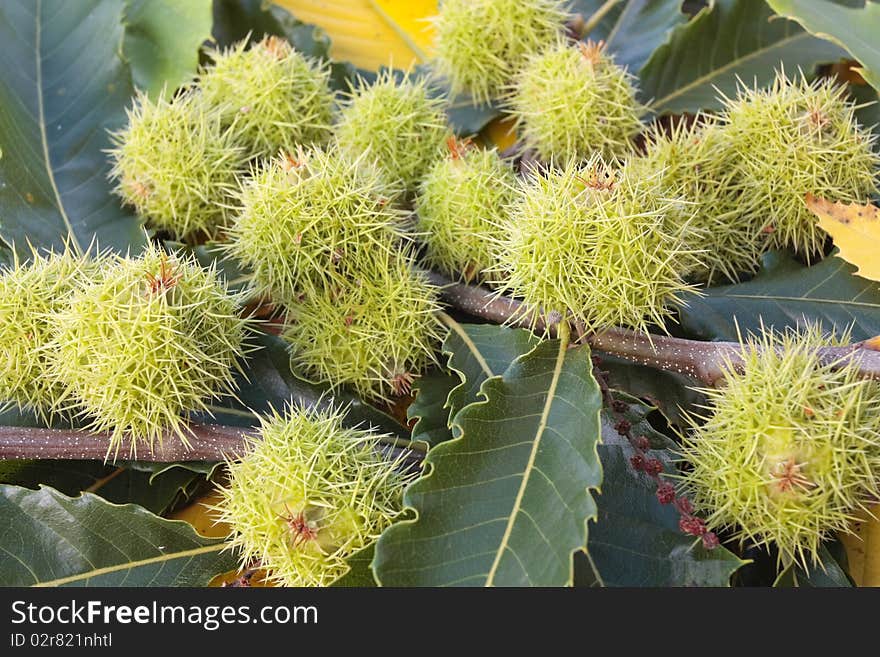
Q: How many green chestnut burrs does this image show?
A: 15